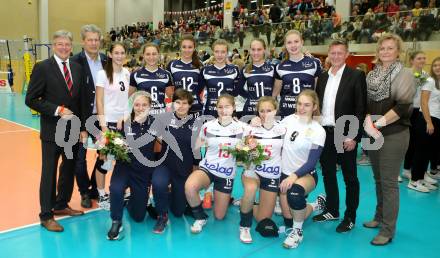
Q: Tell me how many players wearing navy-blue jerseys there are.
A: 5